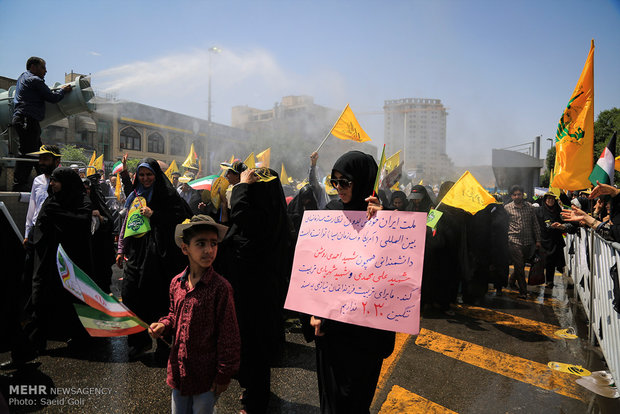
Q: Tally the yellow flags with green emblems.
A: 1